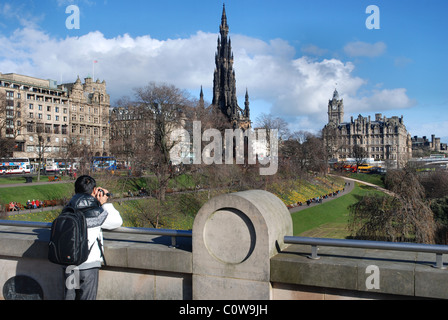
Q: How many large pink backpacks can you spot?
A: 0